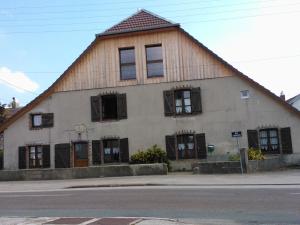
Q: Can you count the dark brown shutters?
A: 14